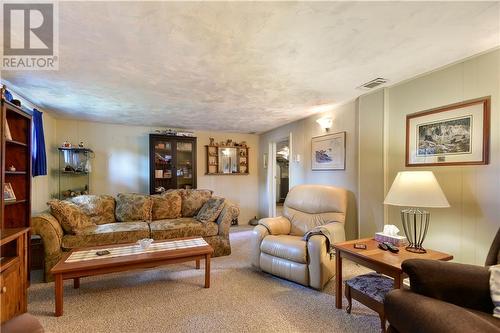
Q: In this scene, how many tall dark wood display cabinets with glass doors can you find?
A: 1